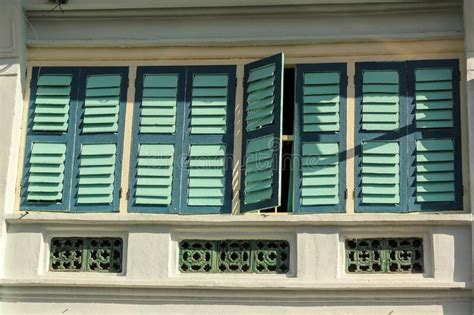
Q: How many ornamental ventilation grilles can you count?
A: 3